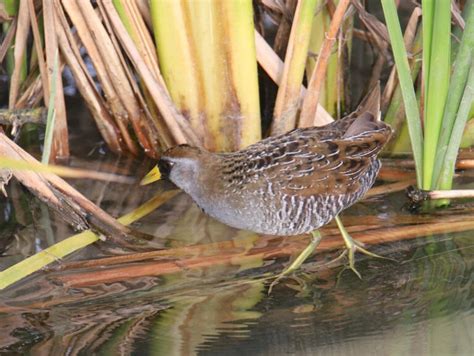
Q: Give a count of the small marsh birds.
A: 1